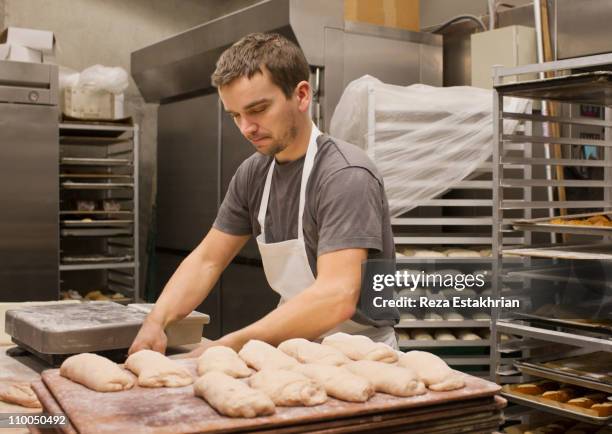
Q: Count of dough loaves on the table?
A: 11